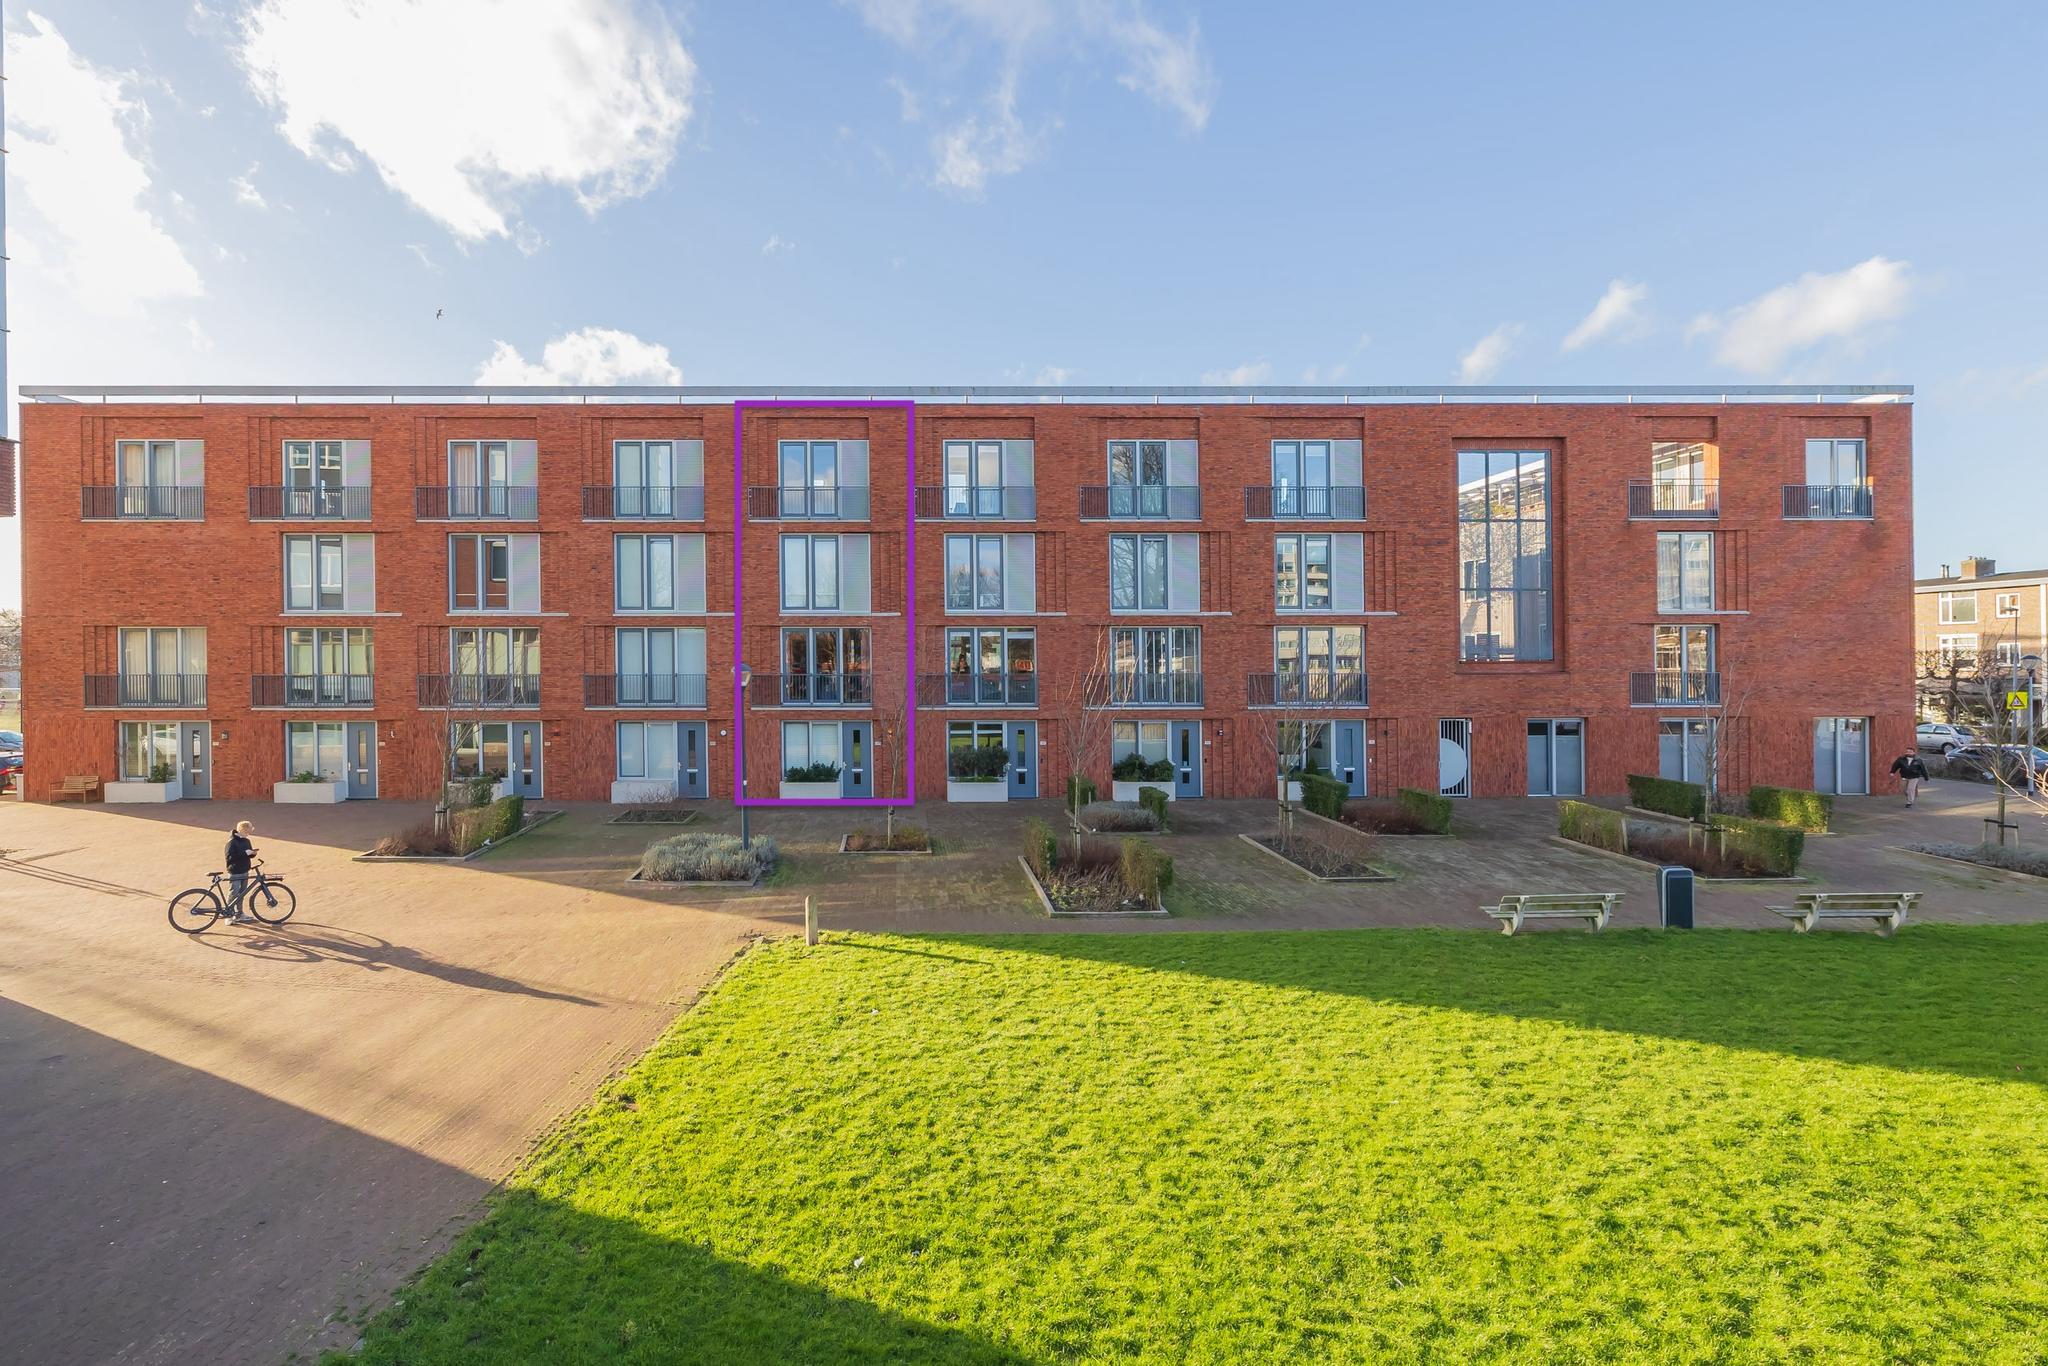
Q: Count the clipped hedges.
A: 11